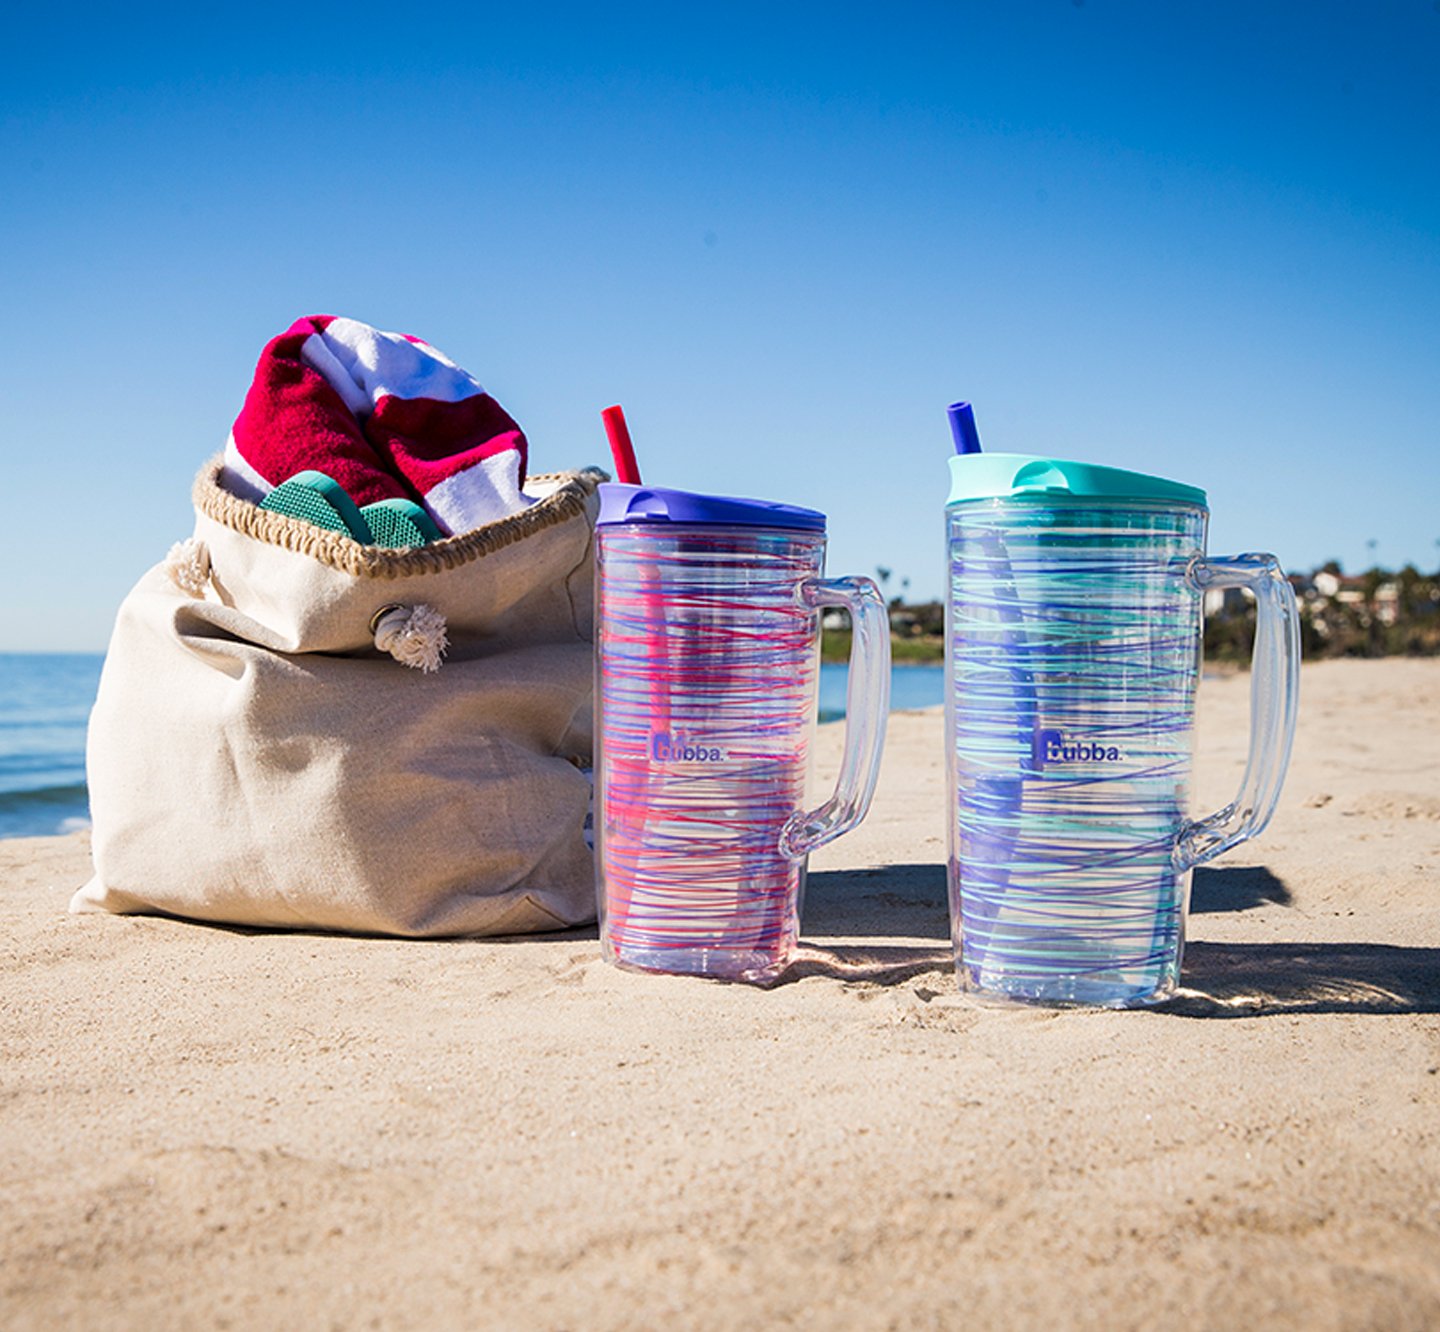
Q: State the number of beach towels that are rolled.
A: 1